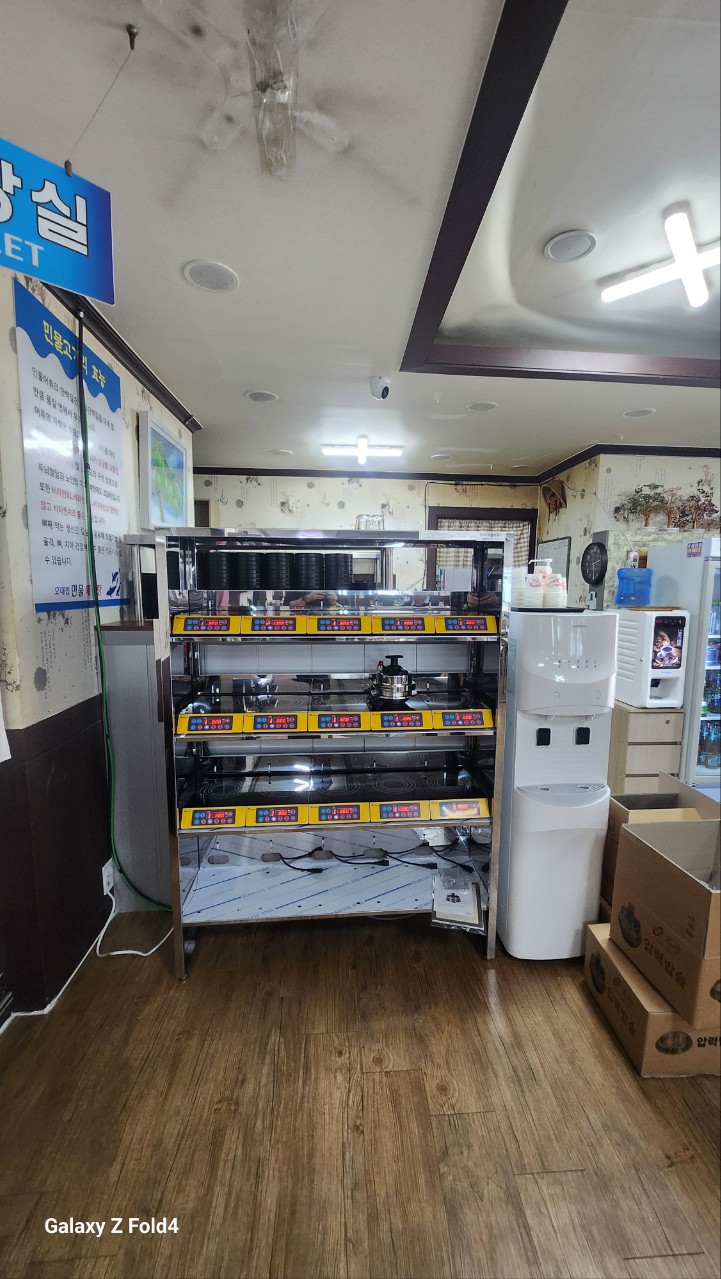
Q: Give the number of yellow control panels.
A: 15